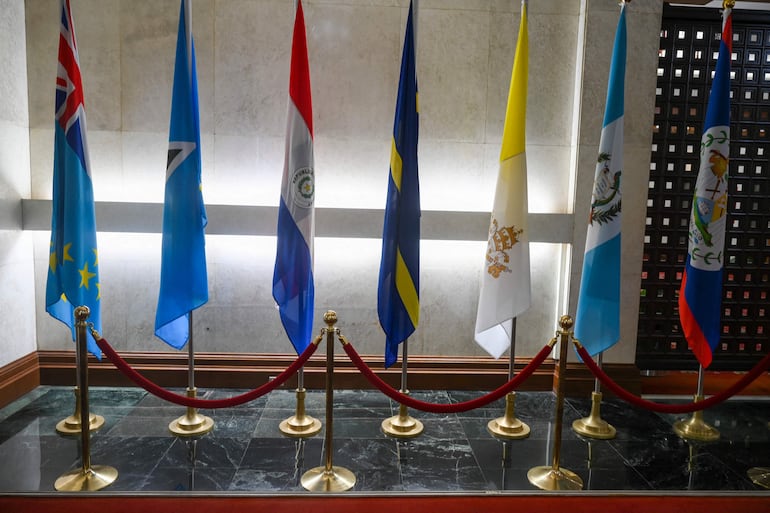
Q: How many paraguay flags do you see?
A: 1